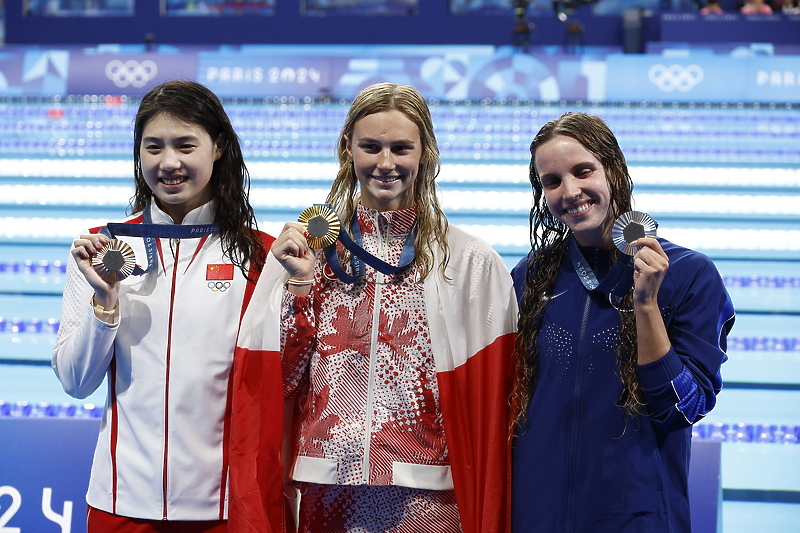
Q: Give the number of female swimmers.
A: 3